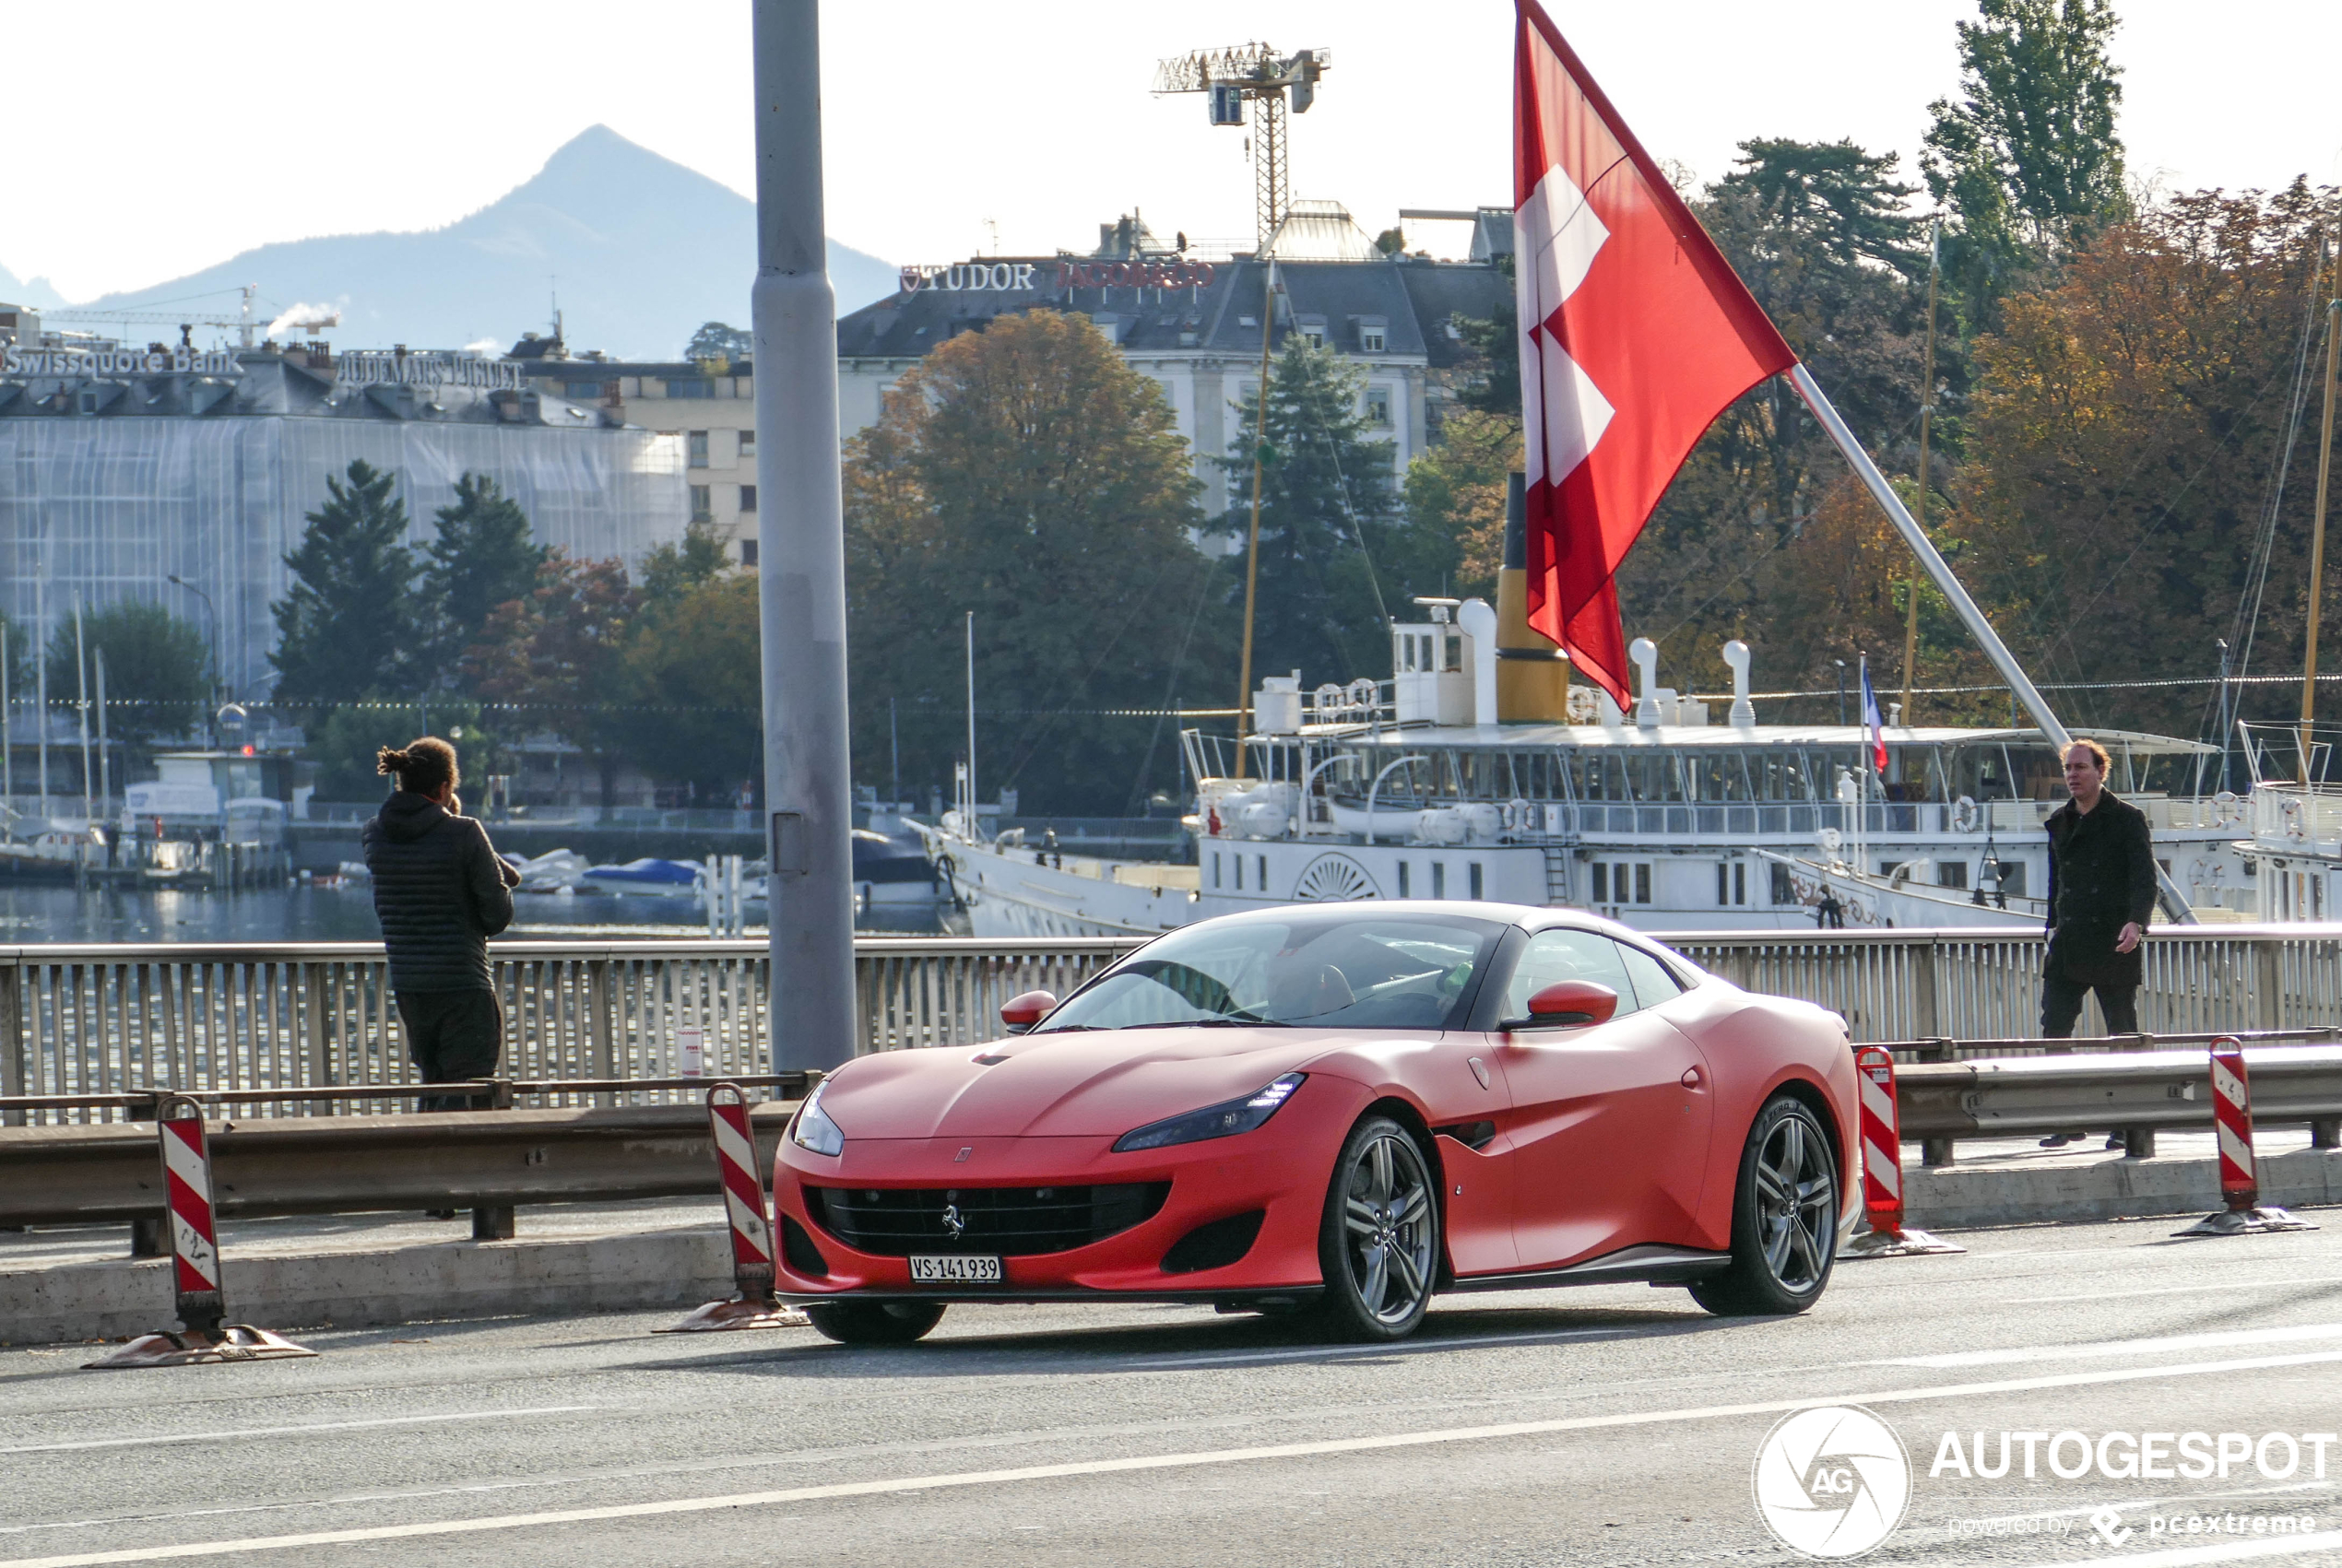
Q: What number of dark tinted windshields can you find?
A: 0